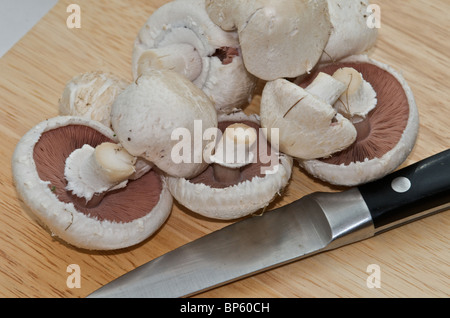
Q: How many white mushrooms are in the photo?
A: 9